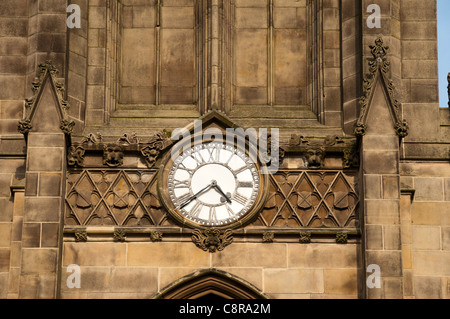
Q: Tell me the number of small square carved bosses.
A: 6